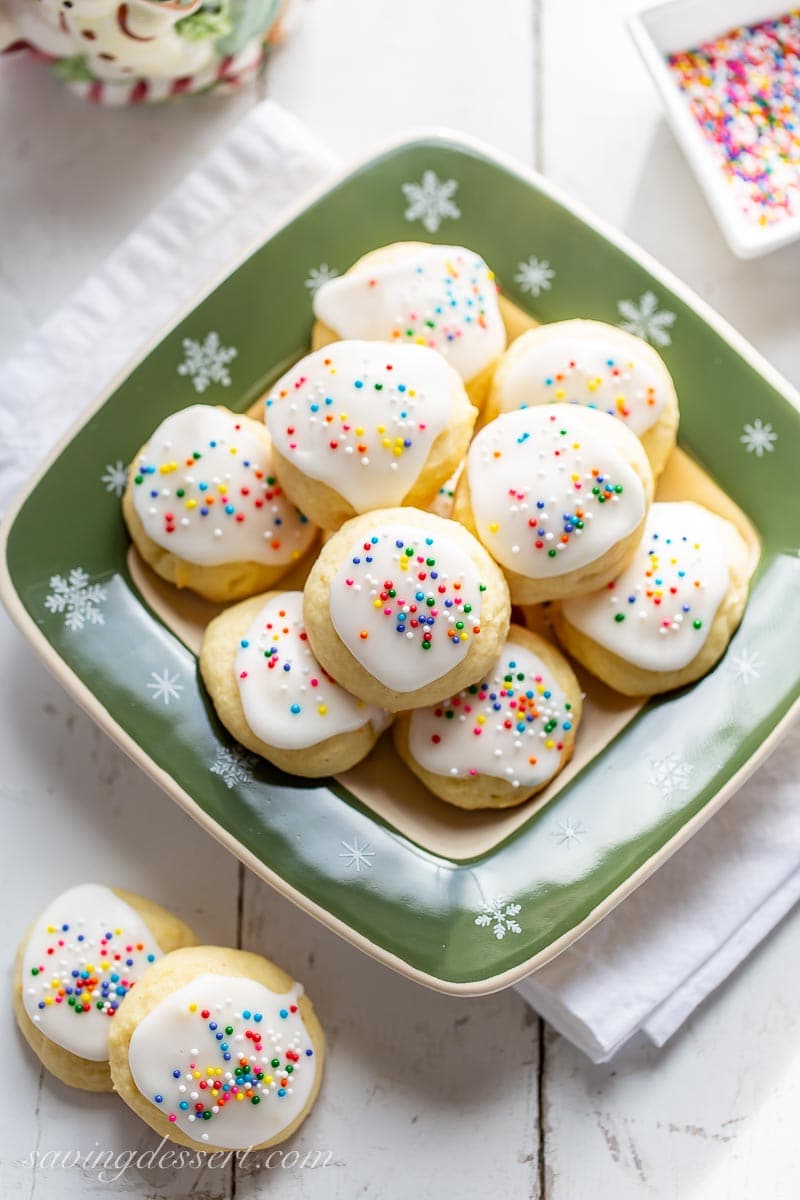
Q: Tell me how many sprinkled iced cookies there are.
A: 11